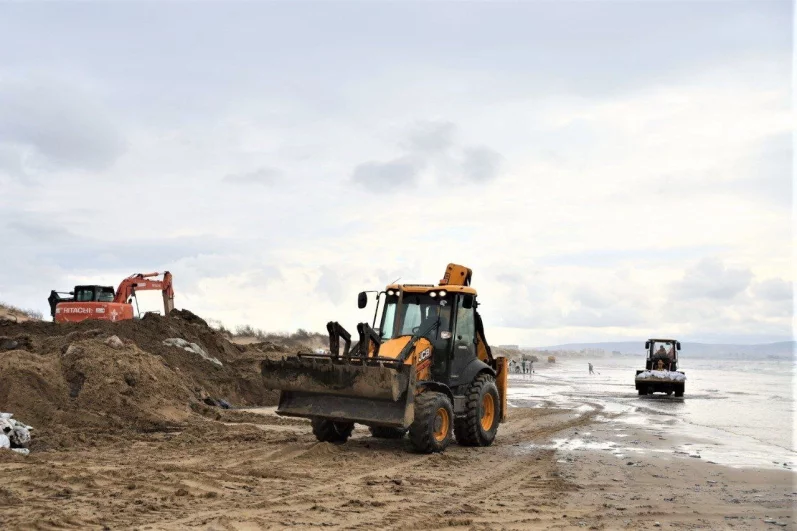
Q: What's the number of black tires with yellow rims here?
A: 2